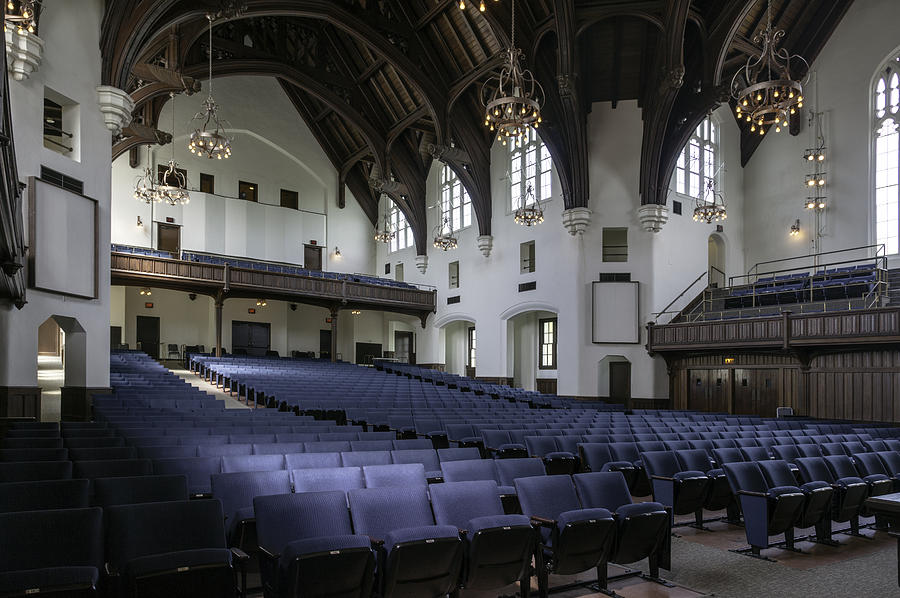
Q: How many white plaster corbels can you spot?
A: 6